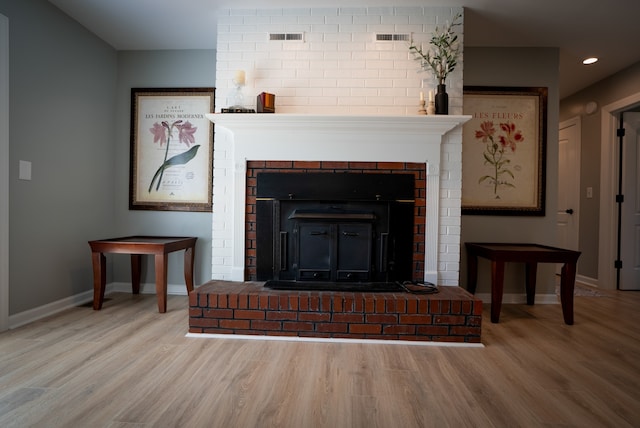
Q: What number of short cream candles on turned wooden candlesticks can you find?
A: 2